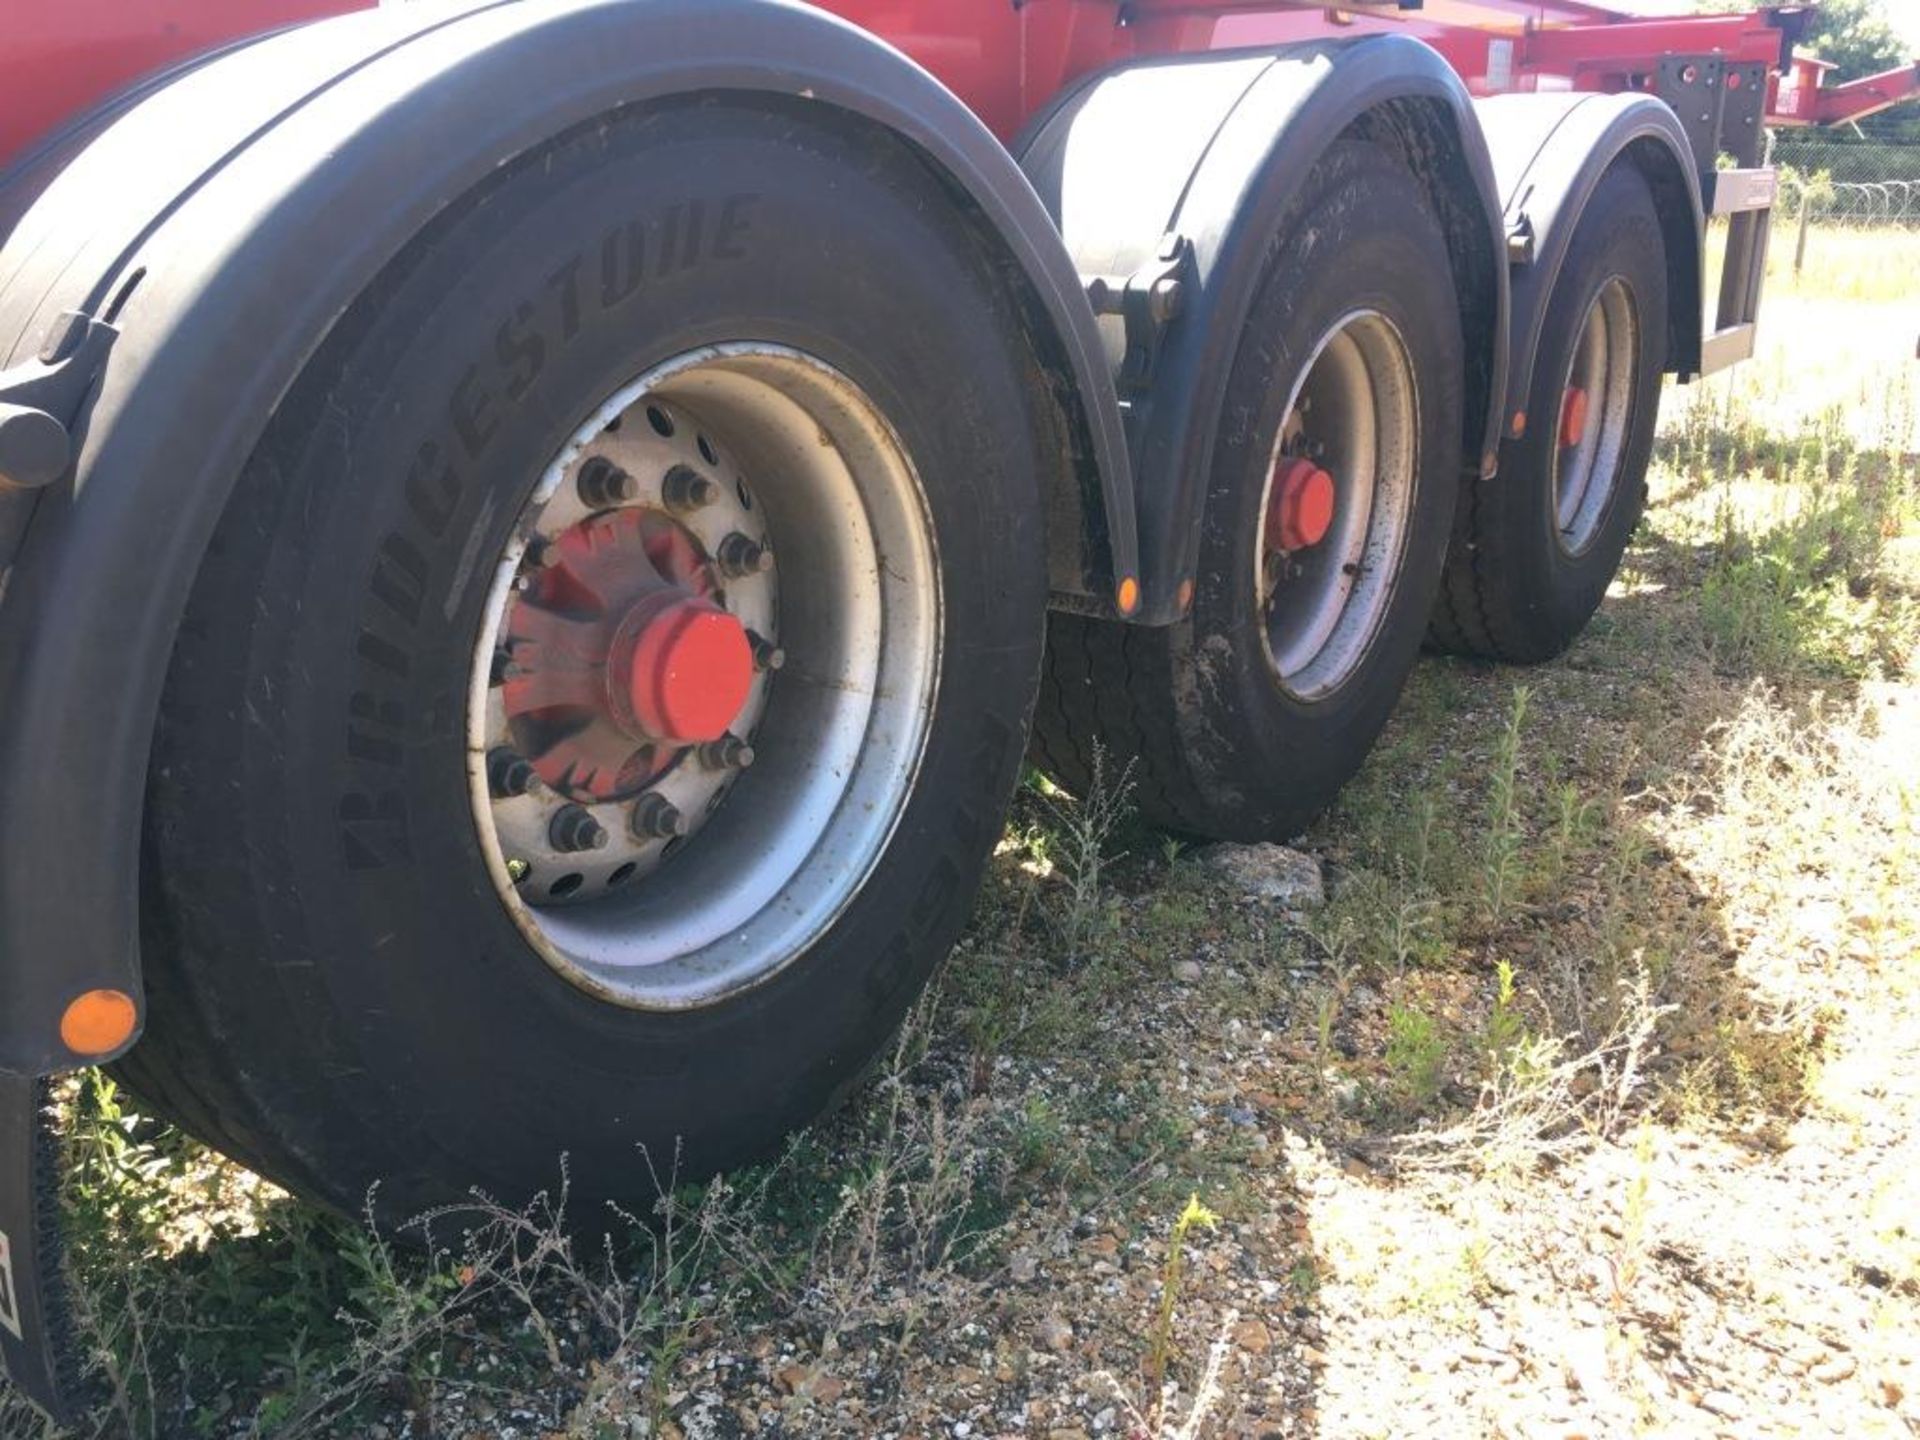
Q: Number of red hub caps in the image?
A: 3